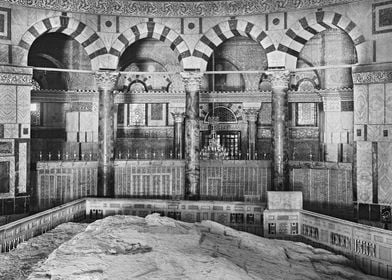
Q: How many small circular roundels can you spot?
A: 3